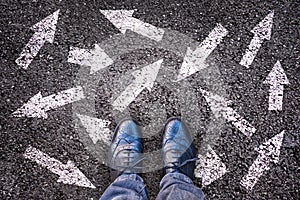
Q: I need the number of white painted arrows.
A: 13